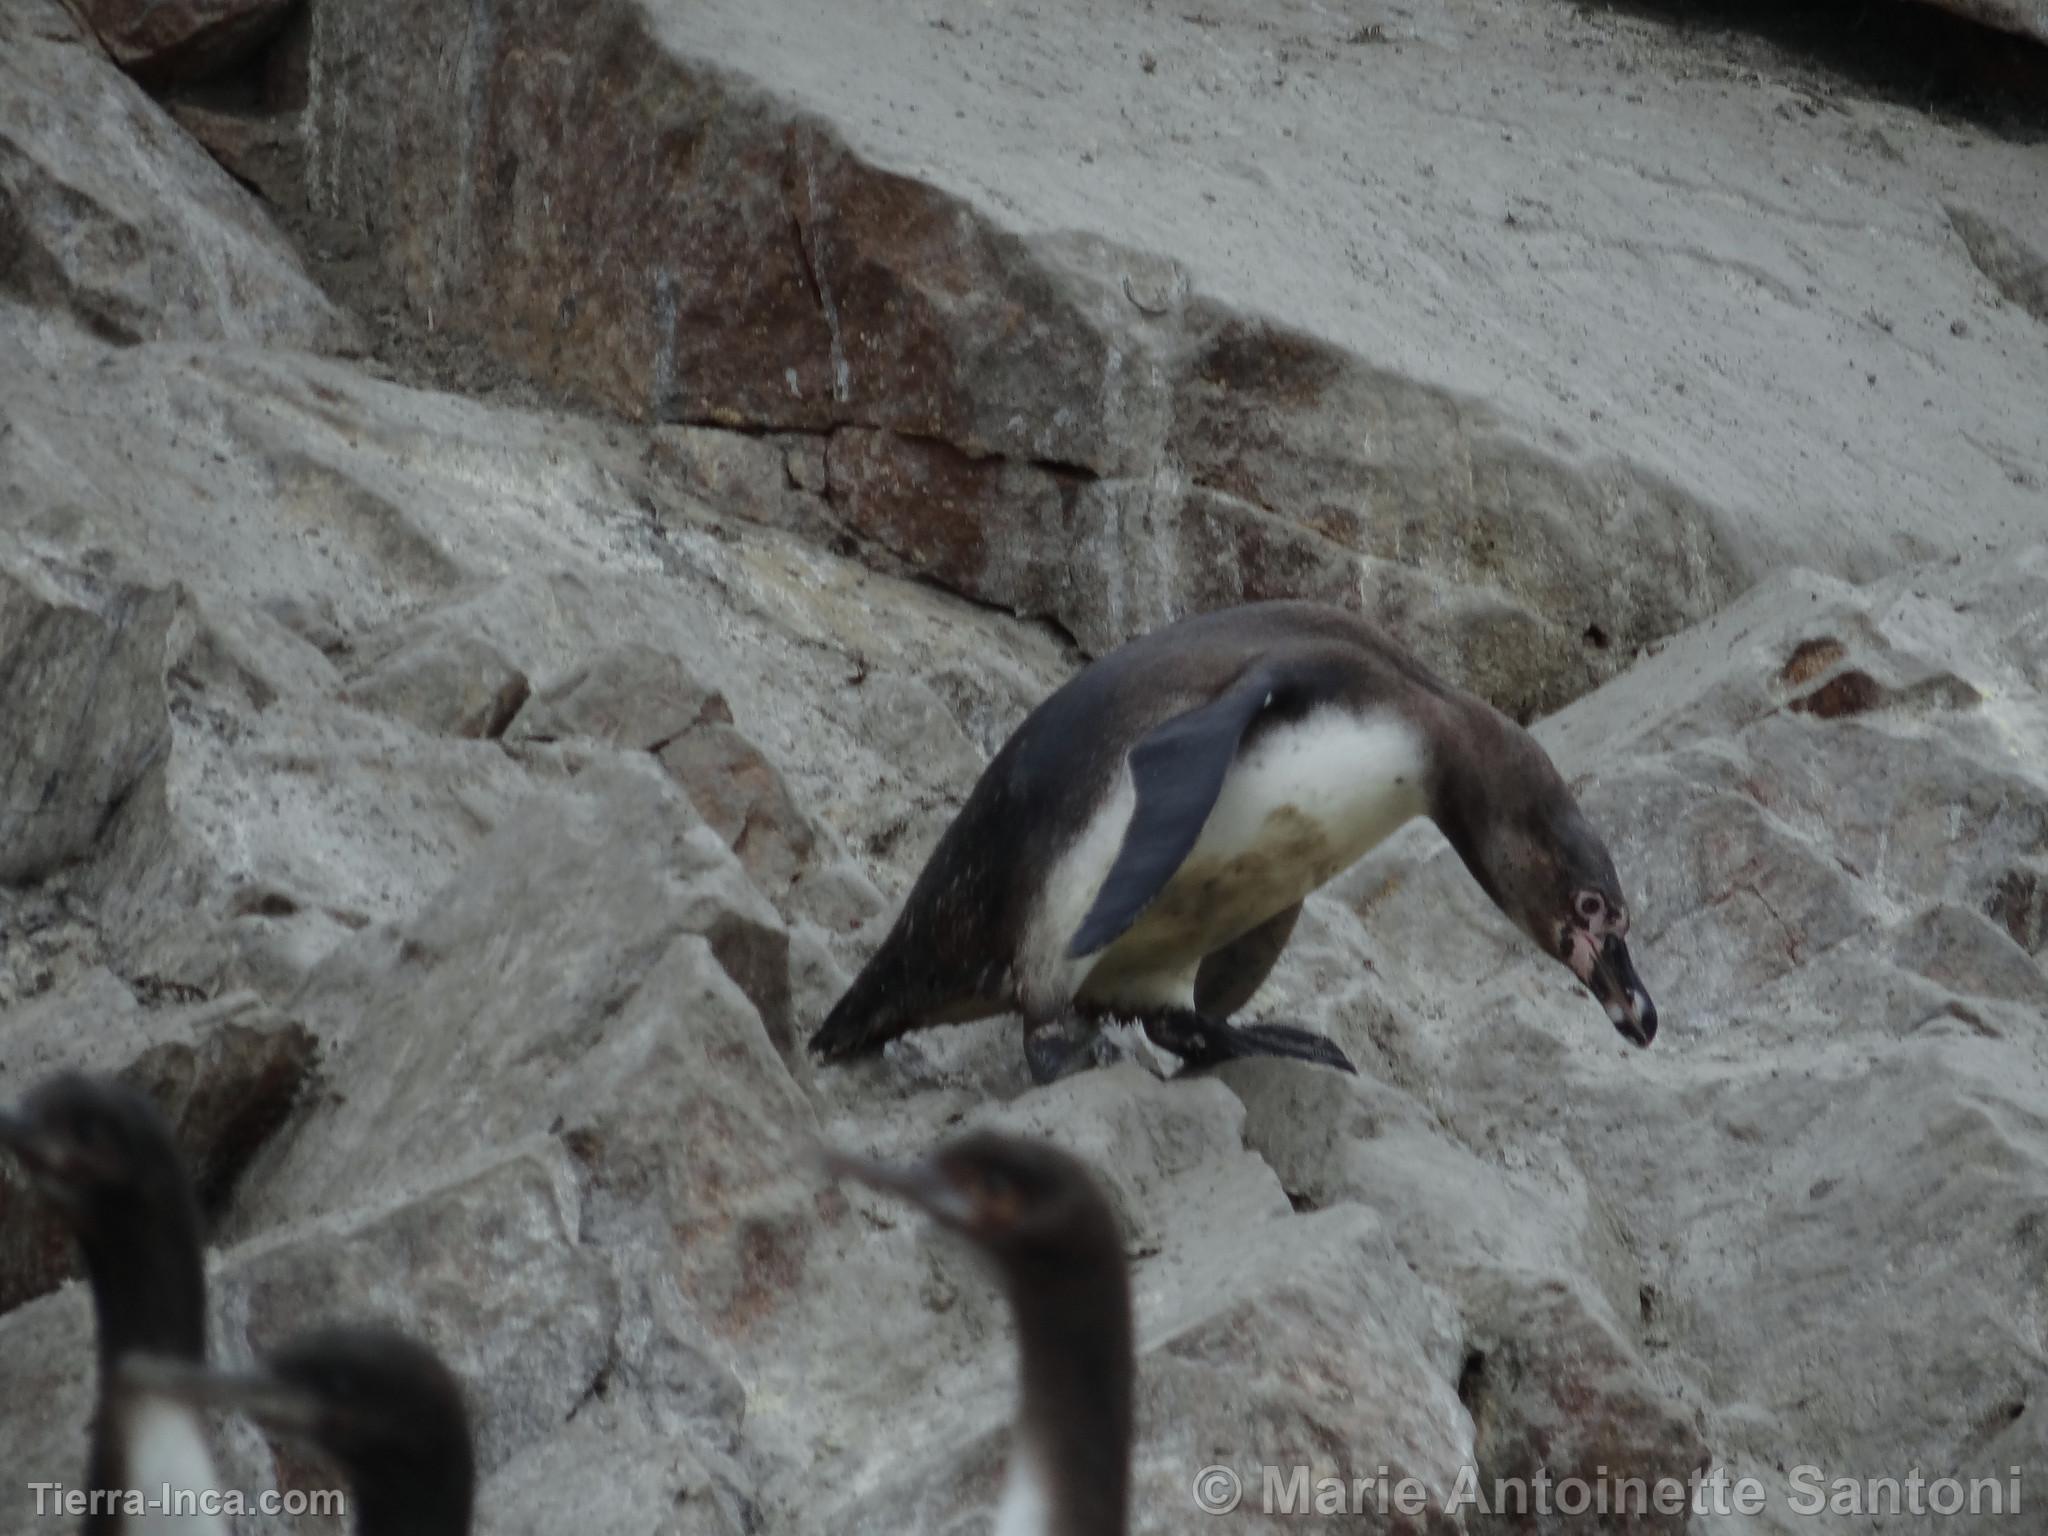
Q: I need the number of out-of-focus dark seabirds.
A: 3